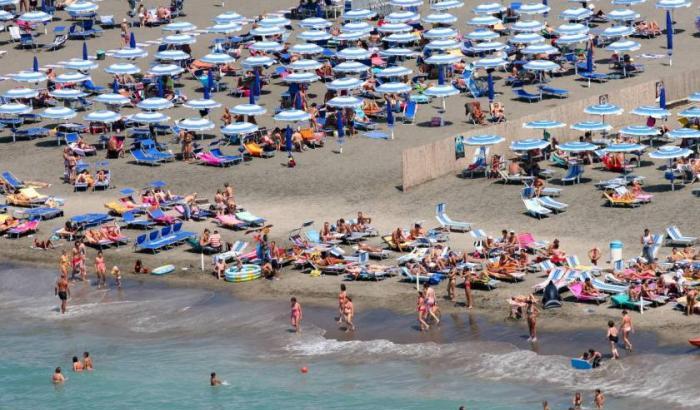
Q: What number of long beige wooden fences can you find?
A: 1